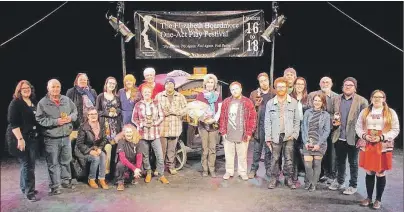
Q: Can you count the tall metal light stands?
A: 2